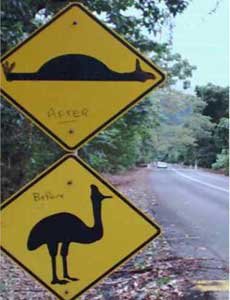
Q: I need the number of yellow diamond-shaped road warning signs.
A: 2